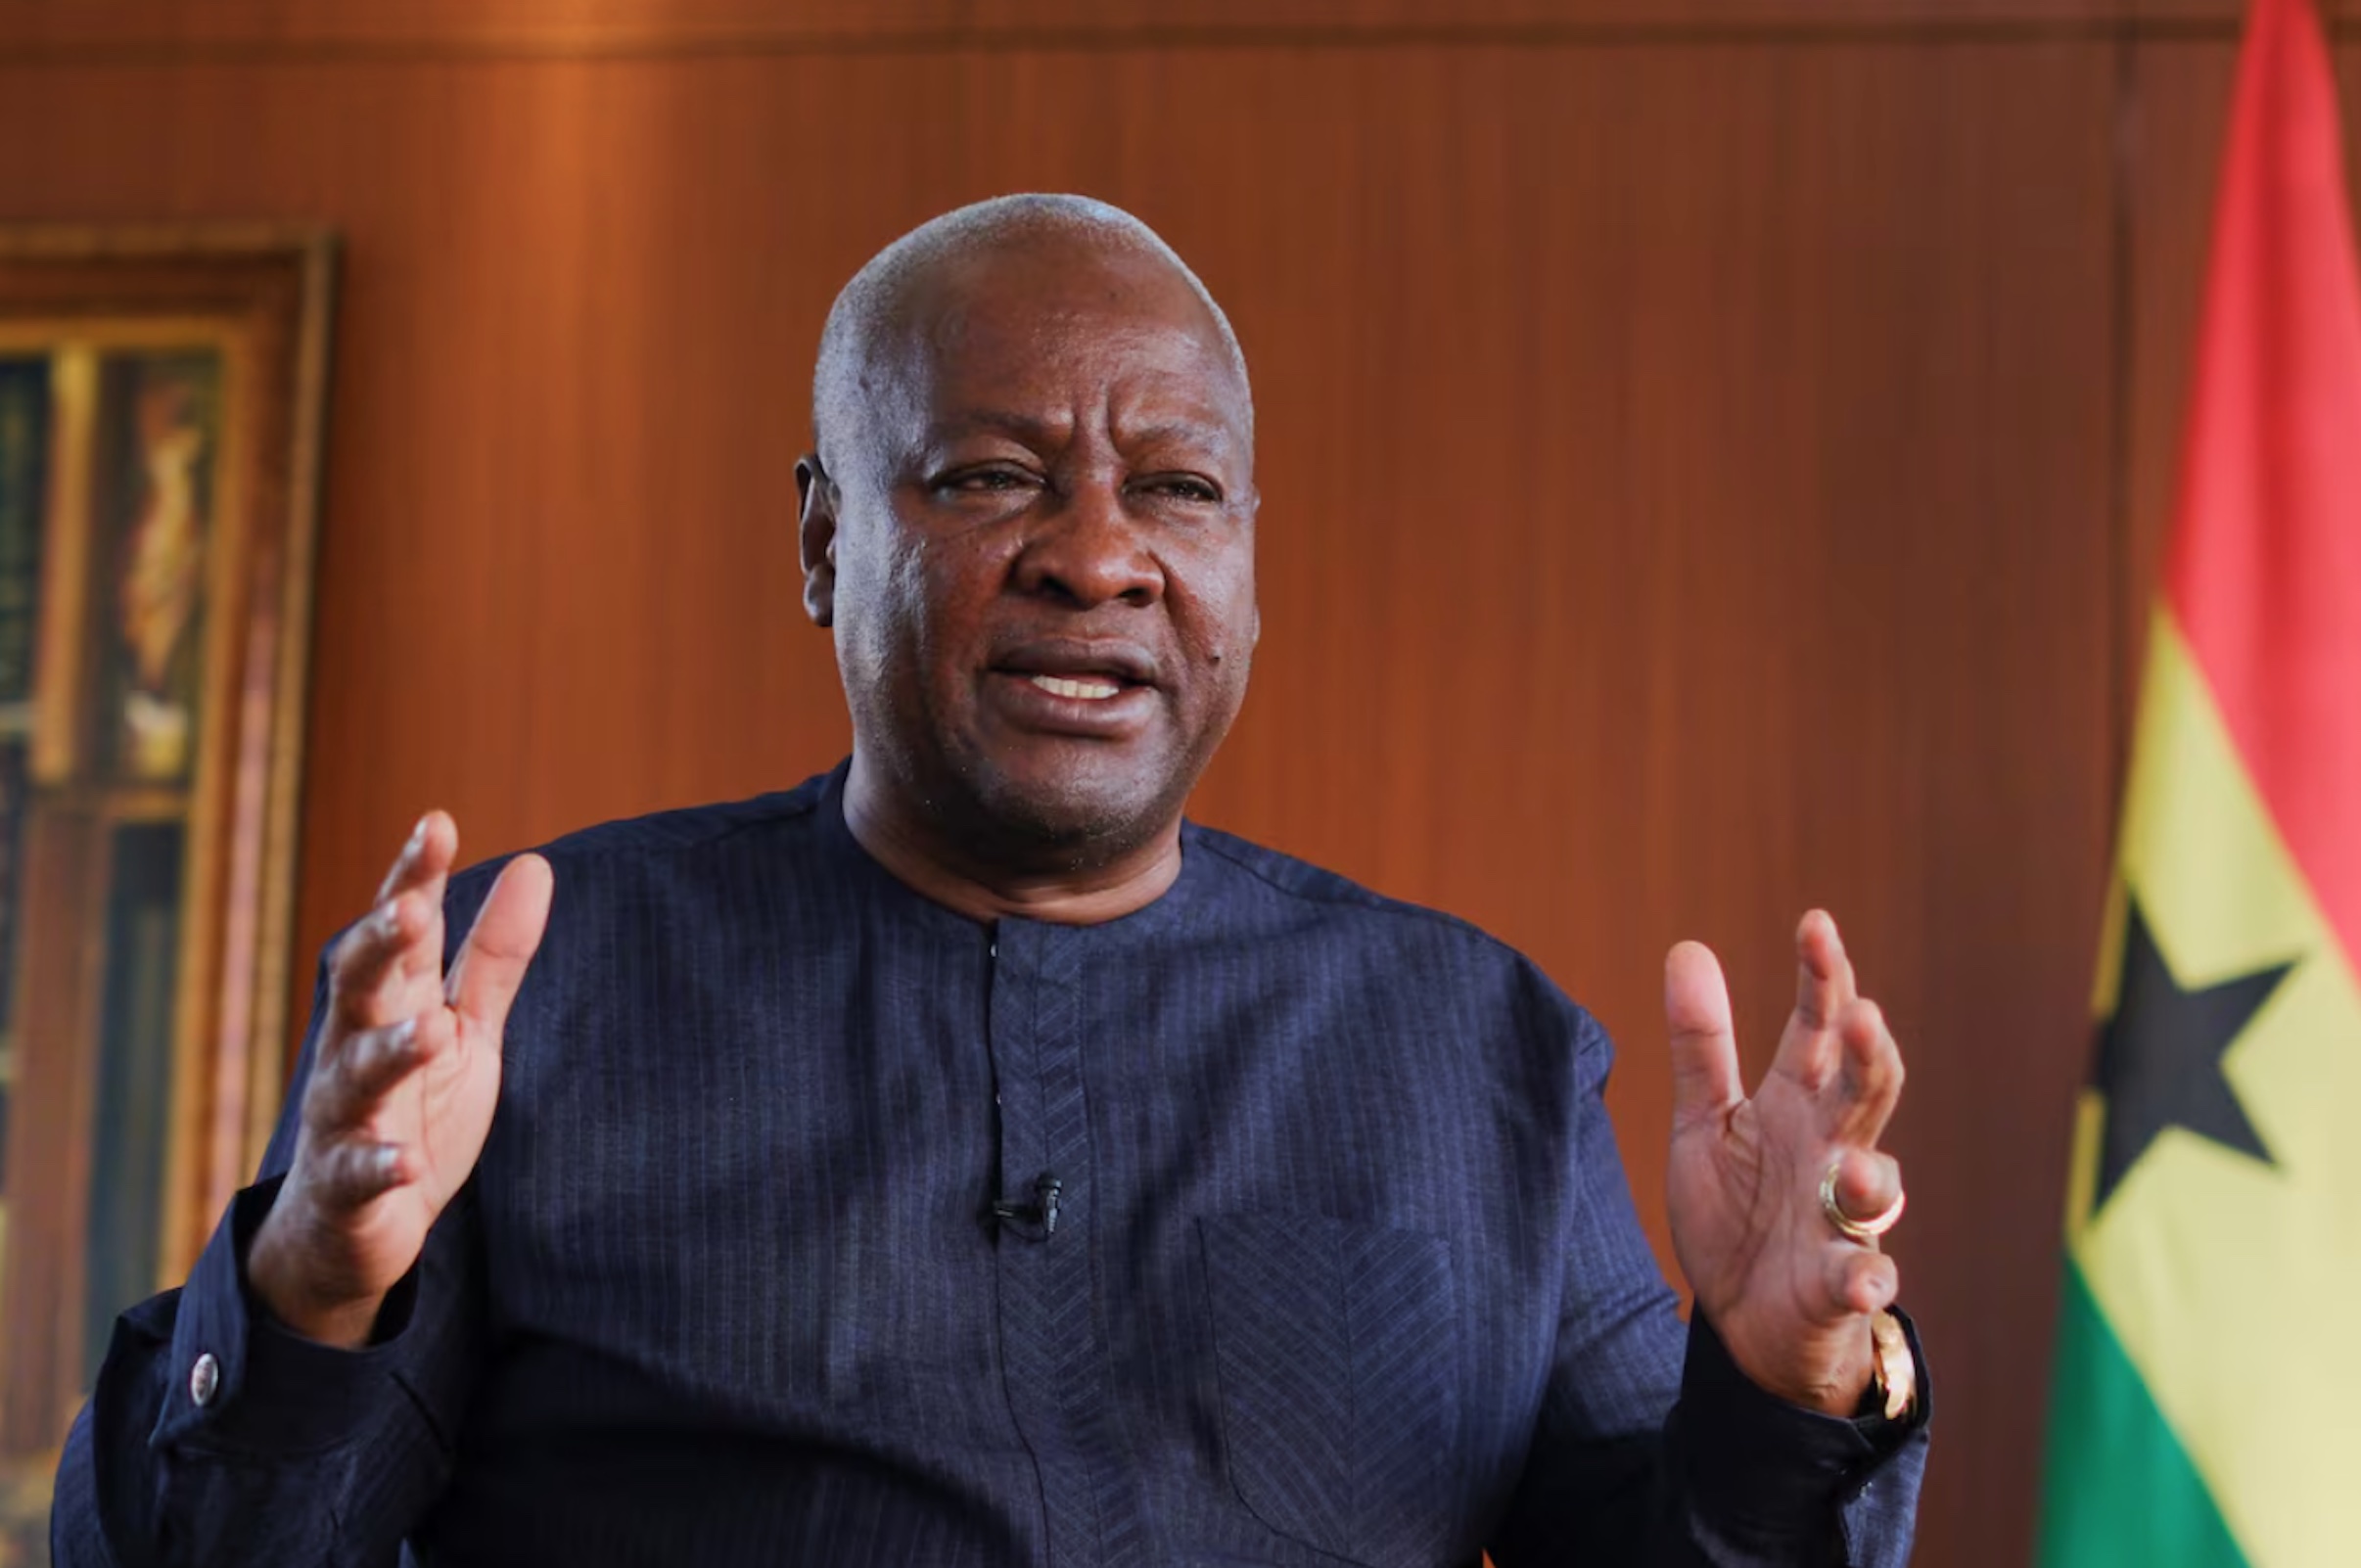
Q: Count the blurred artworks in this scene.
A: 1